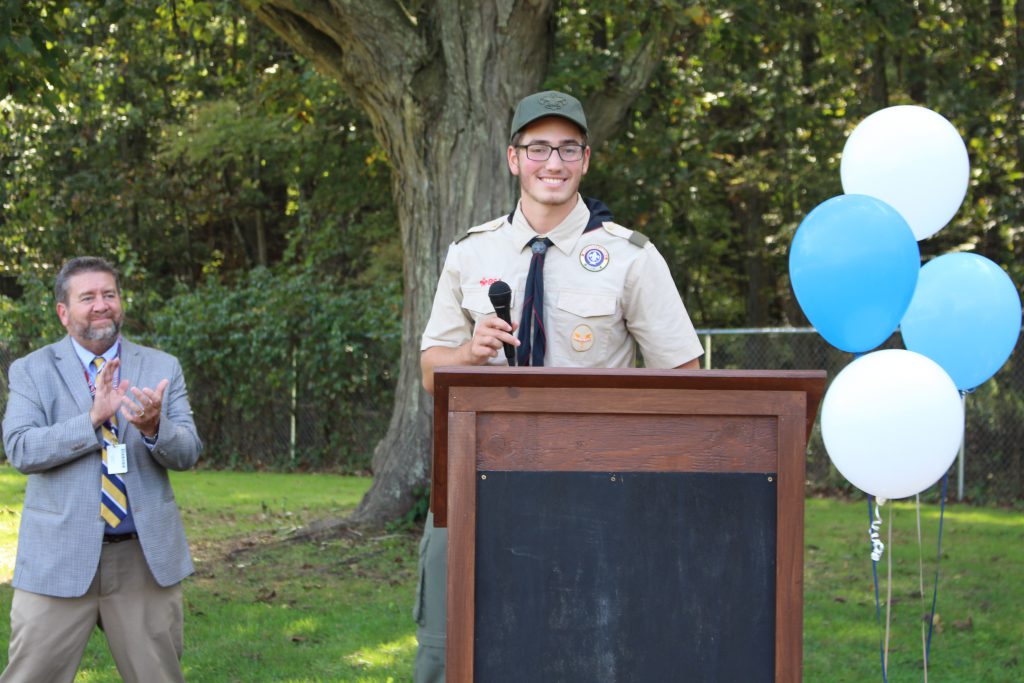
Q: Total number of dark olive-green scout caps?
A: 1